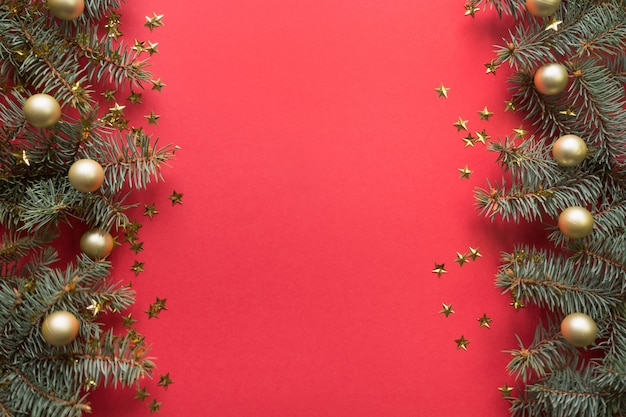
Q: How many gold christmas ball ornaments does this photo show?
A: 10